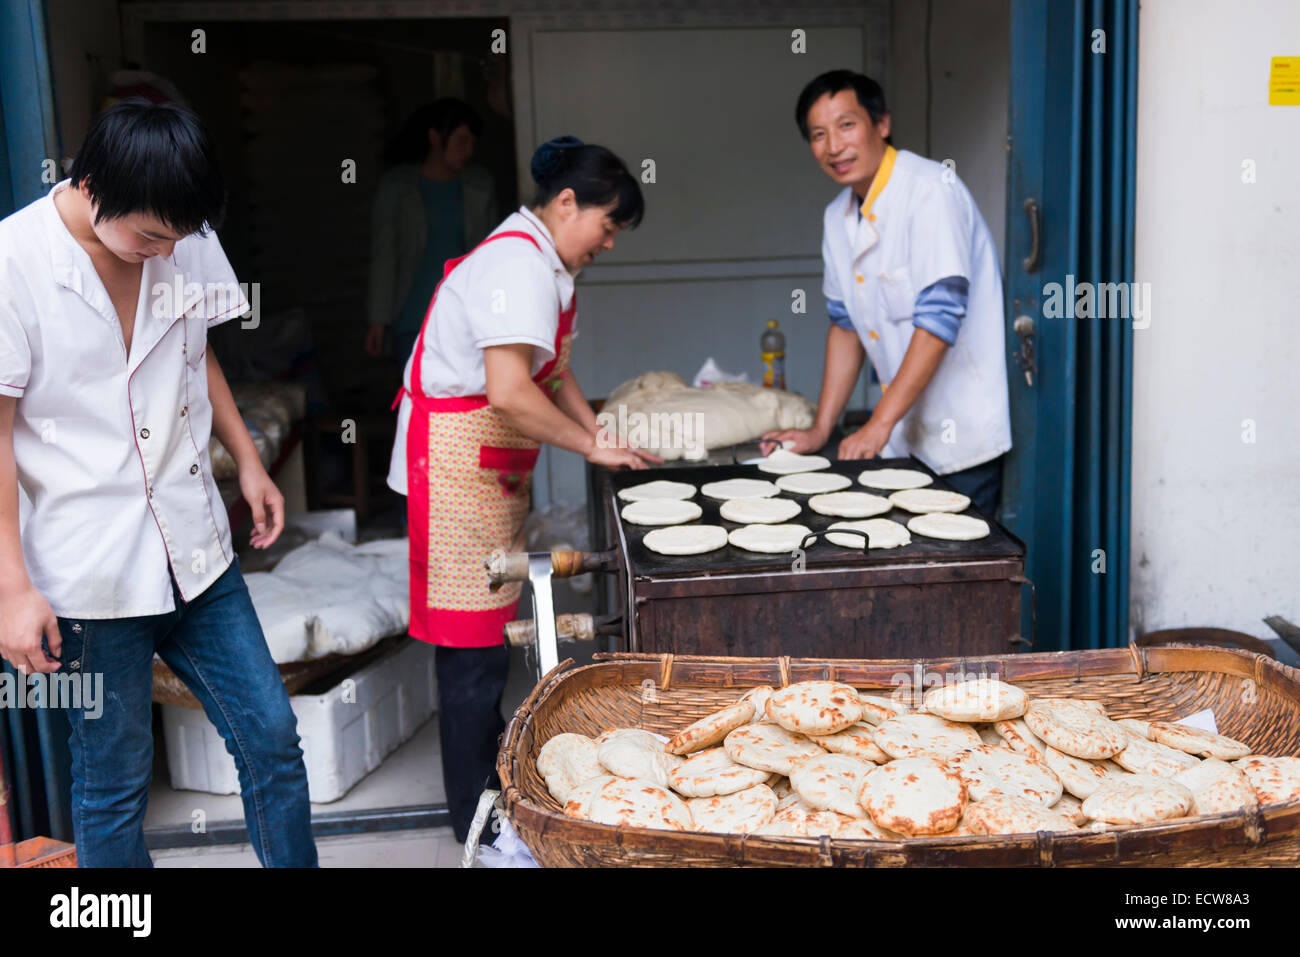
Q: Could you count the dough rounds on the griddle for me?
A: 13